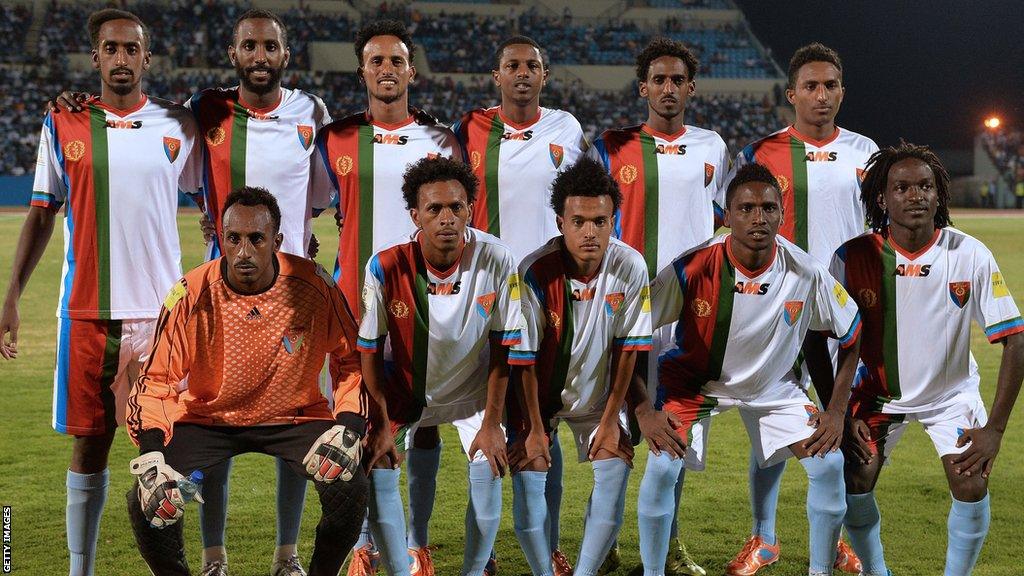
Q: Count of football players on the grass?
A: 11